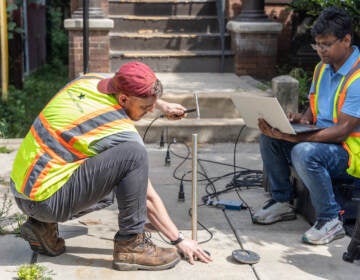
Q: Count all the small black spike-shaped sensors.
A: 3